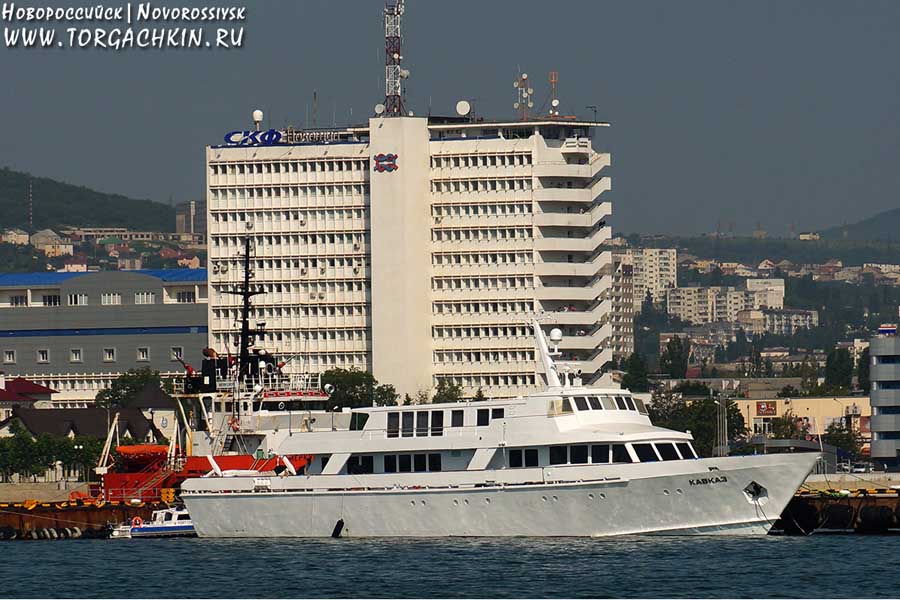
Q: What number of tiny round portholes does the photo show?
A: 11